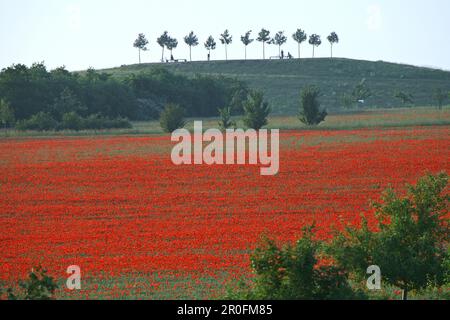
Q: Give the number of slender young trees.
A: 12